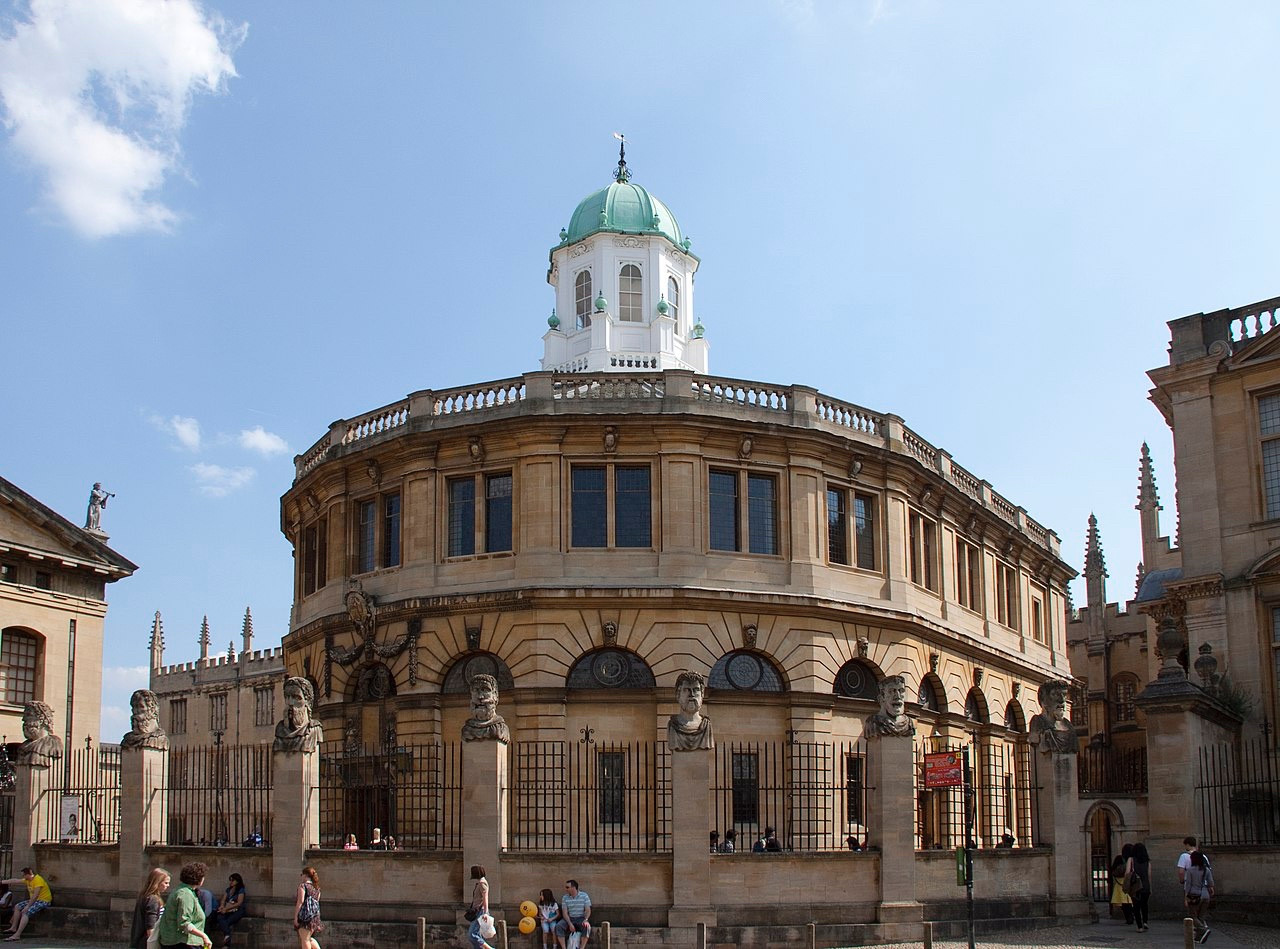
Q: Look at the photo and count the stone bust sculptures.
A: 7